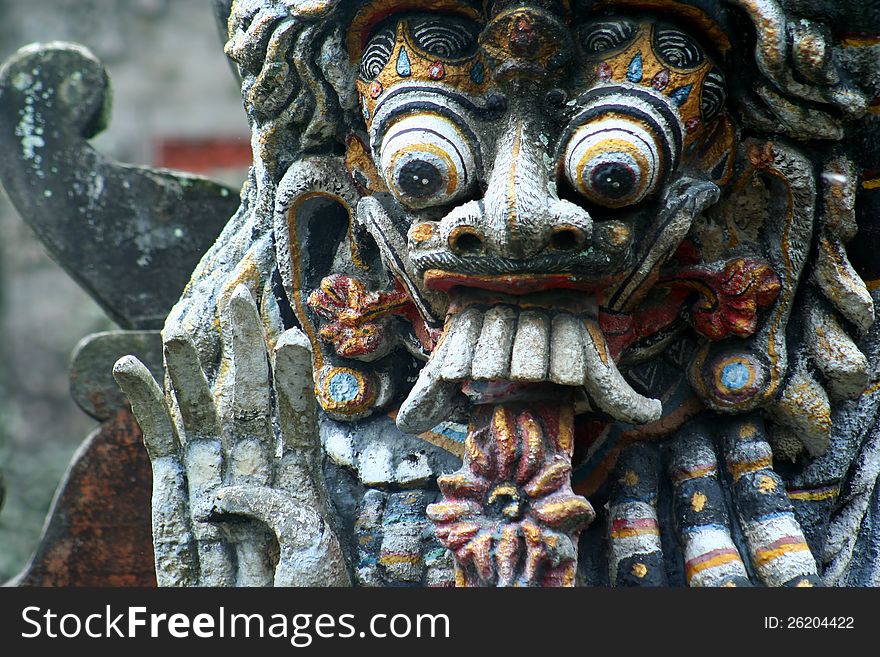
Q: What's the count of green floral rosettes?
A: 0